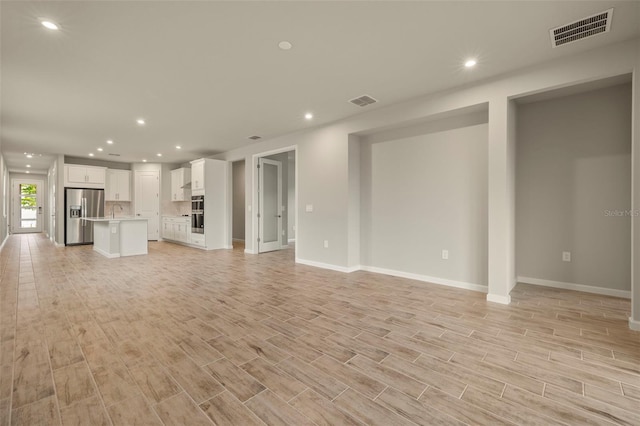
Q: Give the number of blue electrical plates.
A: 0